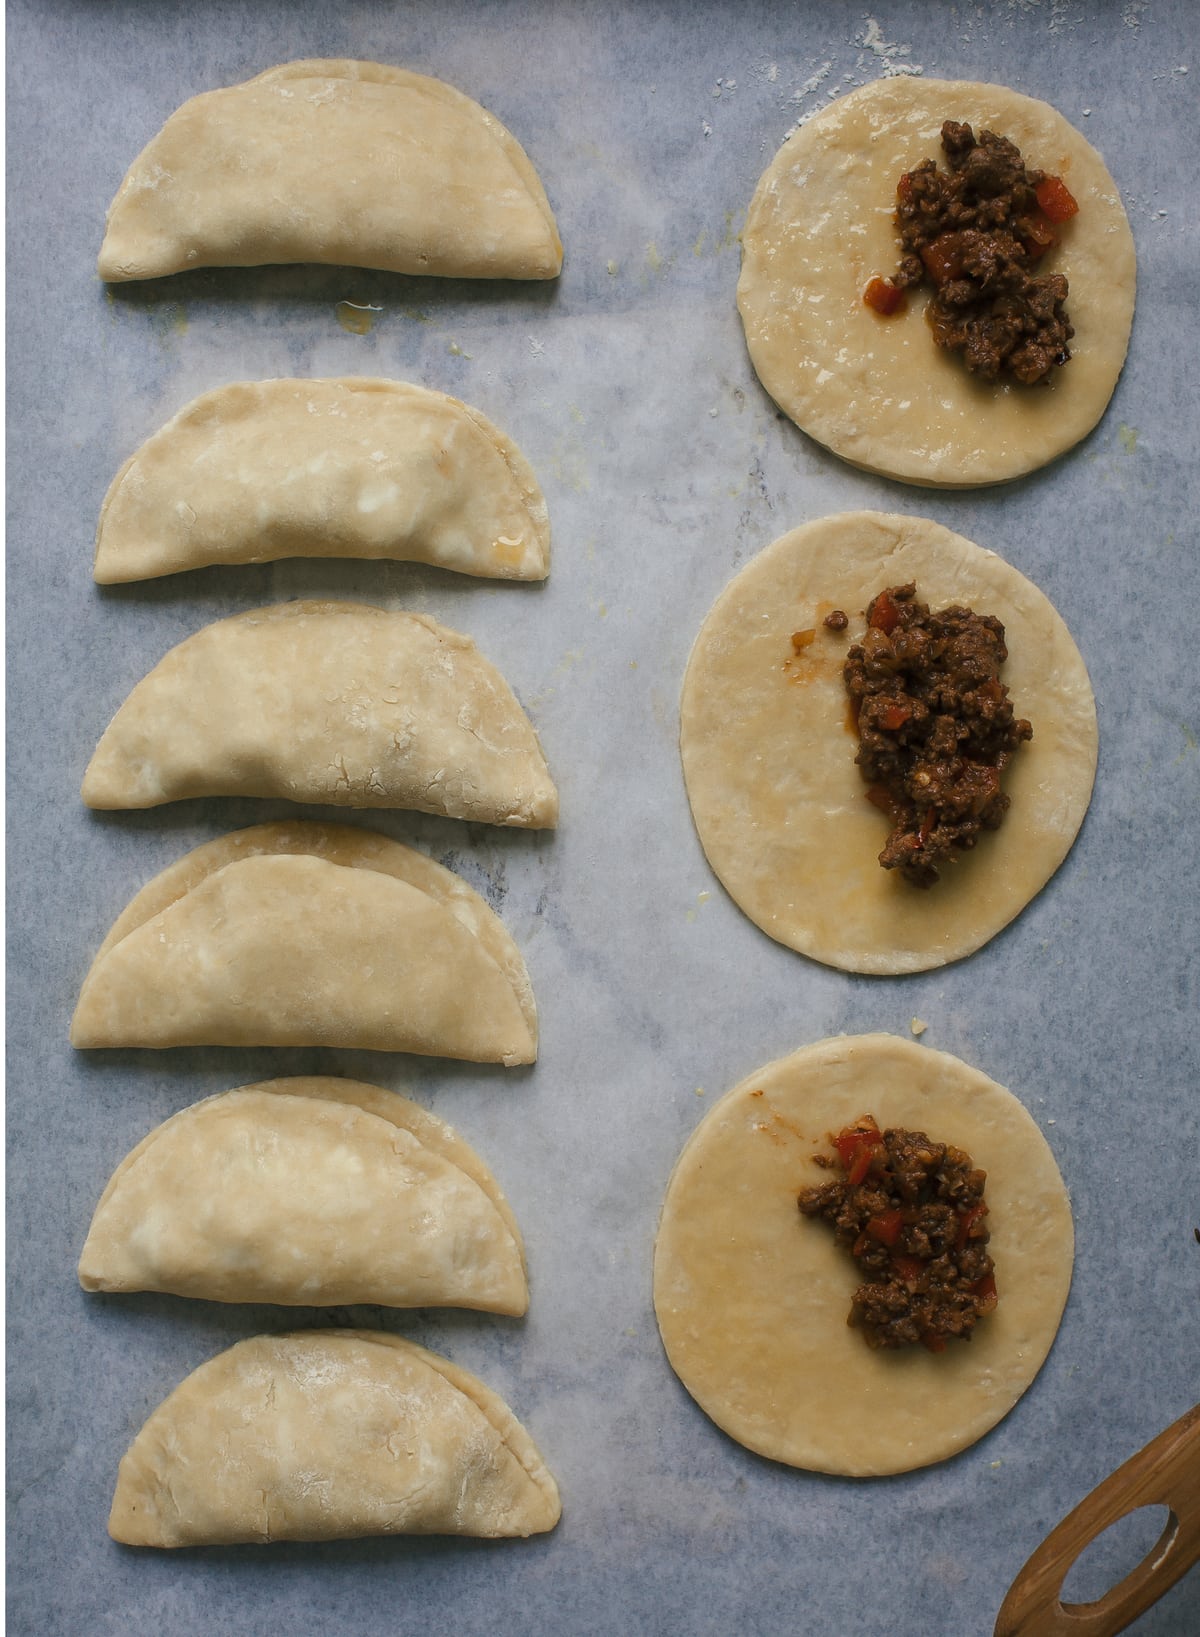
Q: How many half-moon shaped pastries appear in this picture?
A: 6